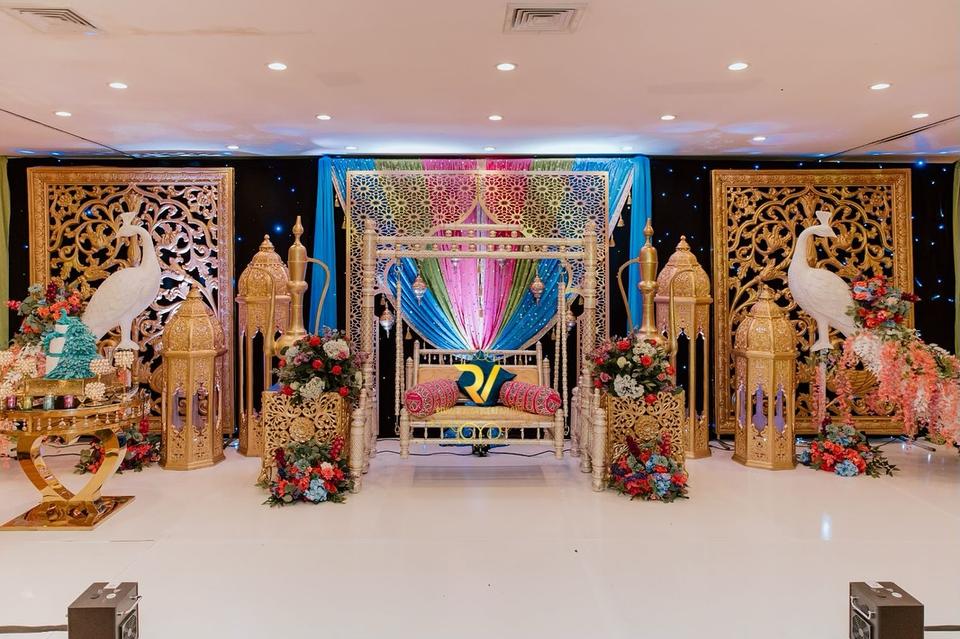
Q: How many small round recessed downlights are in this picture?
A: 15